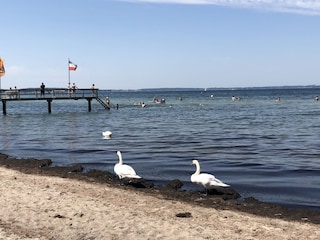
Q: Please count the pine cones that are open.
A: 0